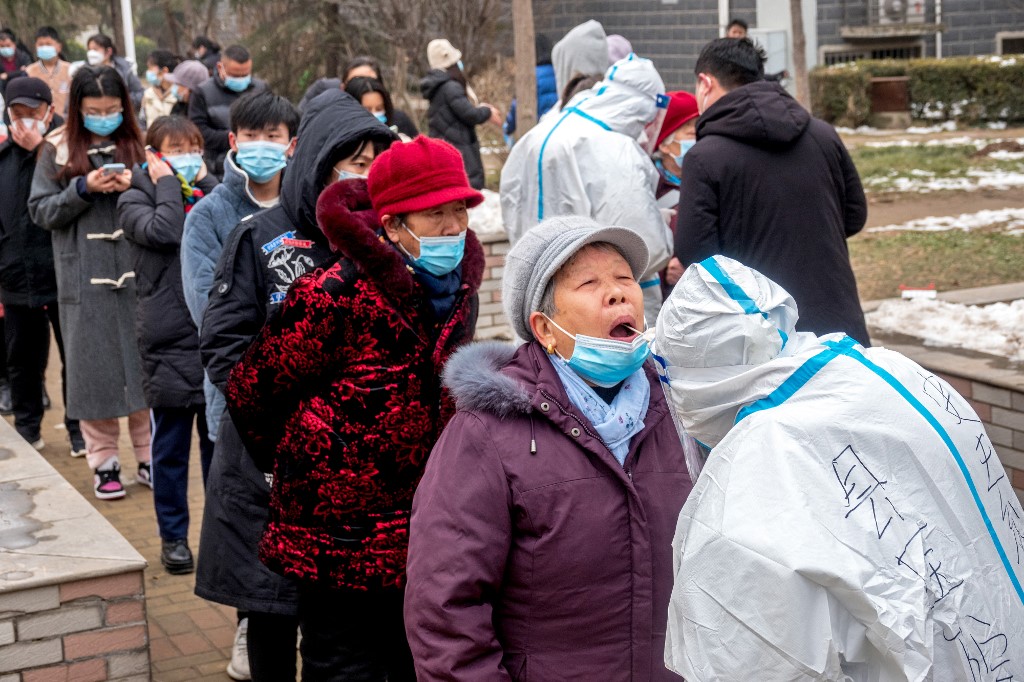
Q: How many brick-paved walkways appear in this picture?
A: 1